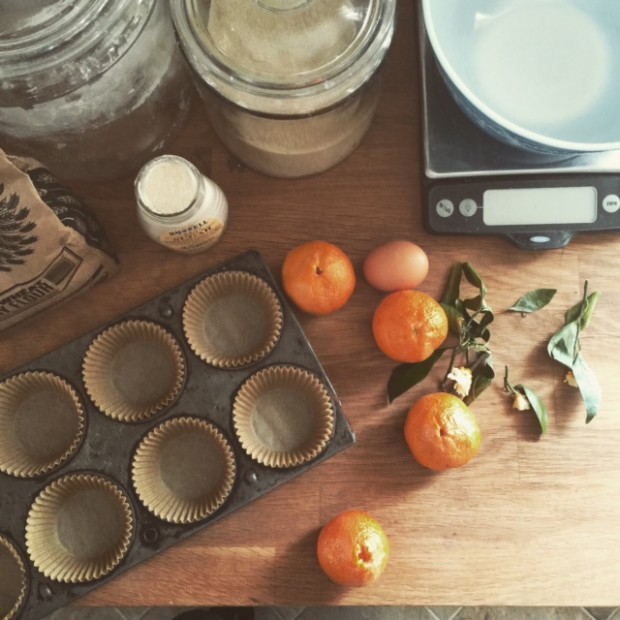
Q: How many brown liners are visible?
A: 7